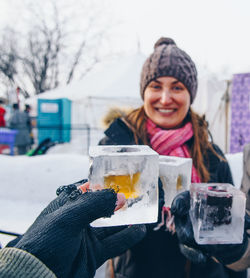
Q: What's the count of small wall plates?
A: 0